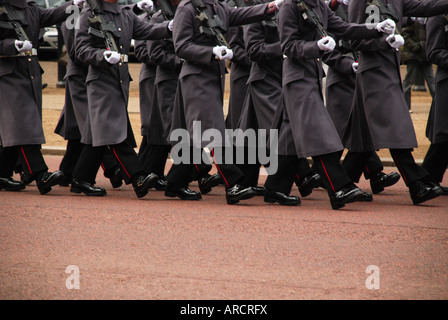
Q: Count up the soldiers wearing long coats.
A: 12